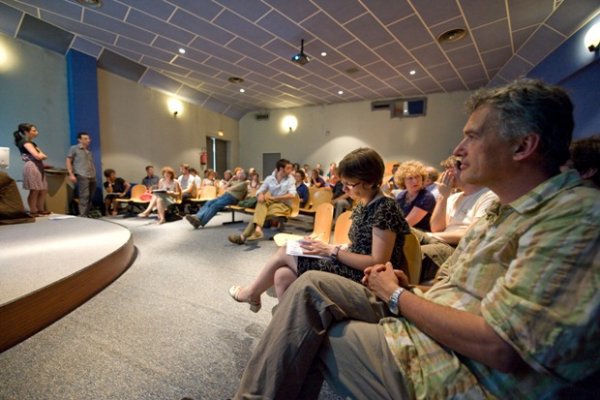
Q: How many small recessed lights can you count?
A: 5